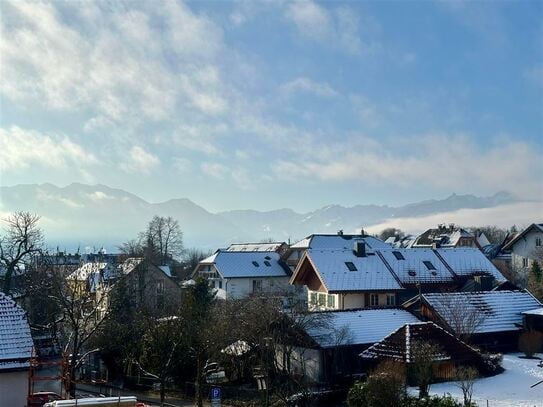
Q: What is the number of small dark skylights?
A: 6